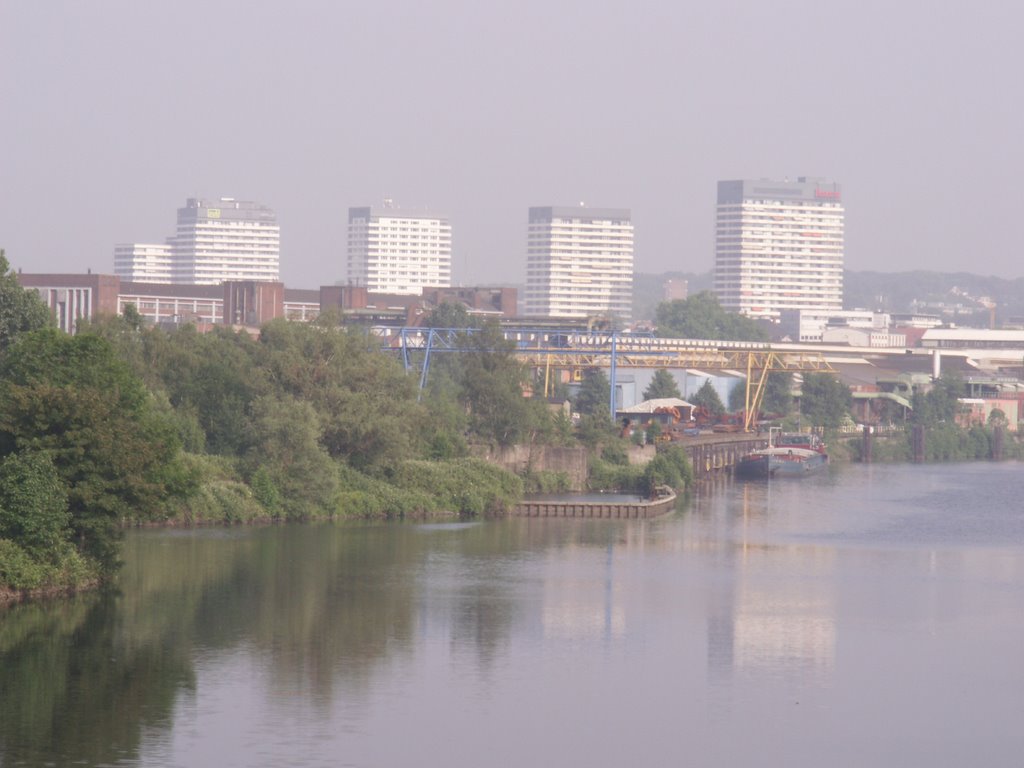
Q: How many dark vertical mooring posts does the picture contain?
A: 3